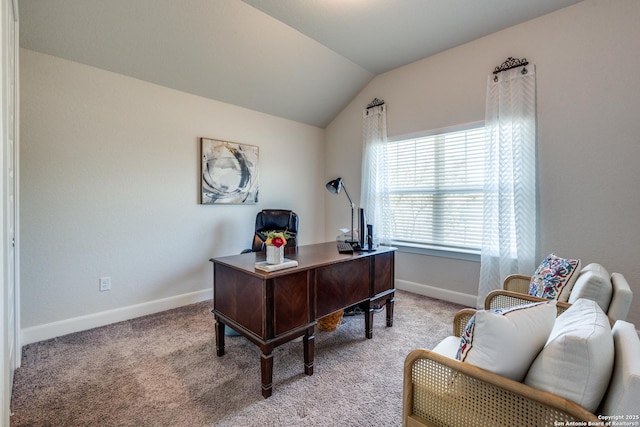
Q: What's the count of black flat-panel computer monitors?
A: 1